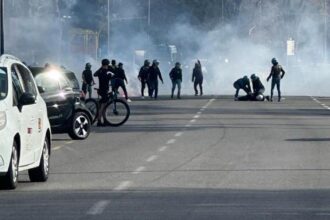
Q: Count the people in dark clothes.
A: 12